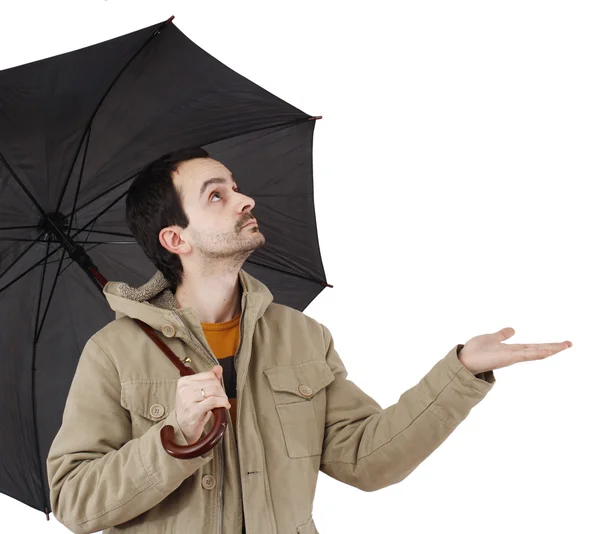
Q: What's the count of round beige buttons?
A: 4